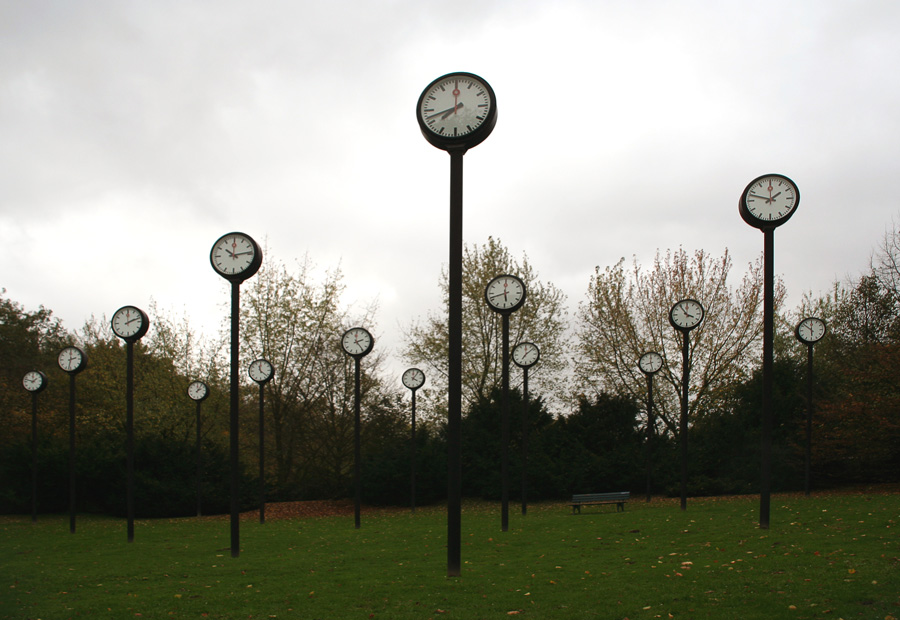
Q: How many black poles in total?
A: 15